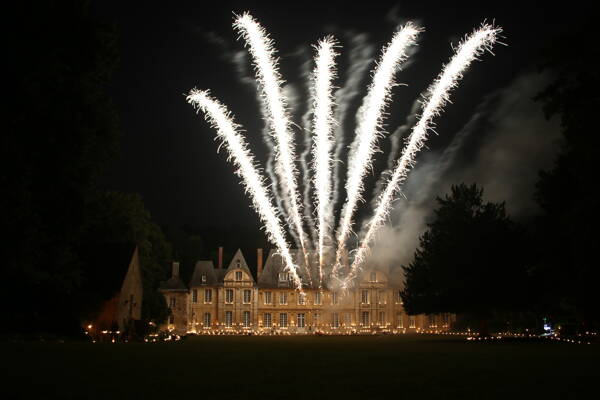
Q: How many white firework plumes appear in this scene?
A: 5